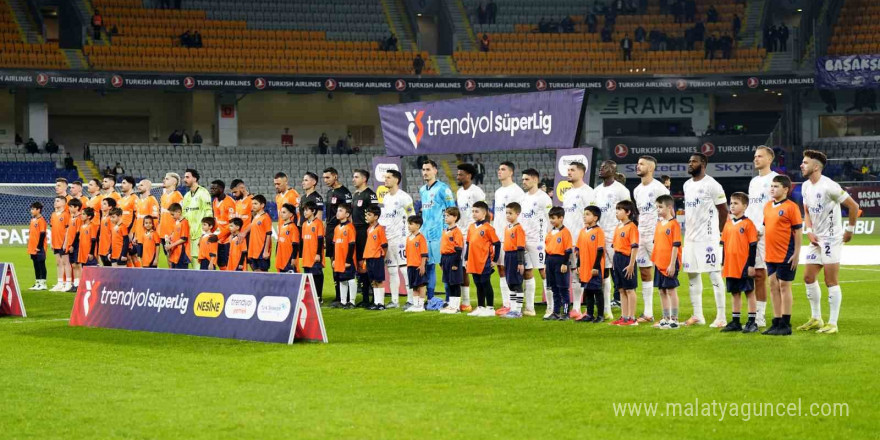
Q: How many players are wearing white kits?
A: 10